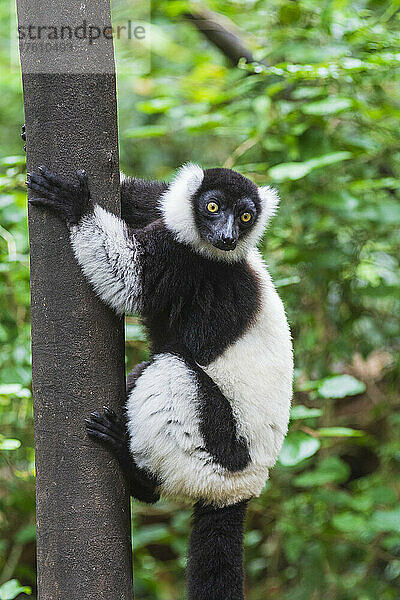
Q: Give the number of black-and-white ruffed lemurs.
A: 1